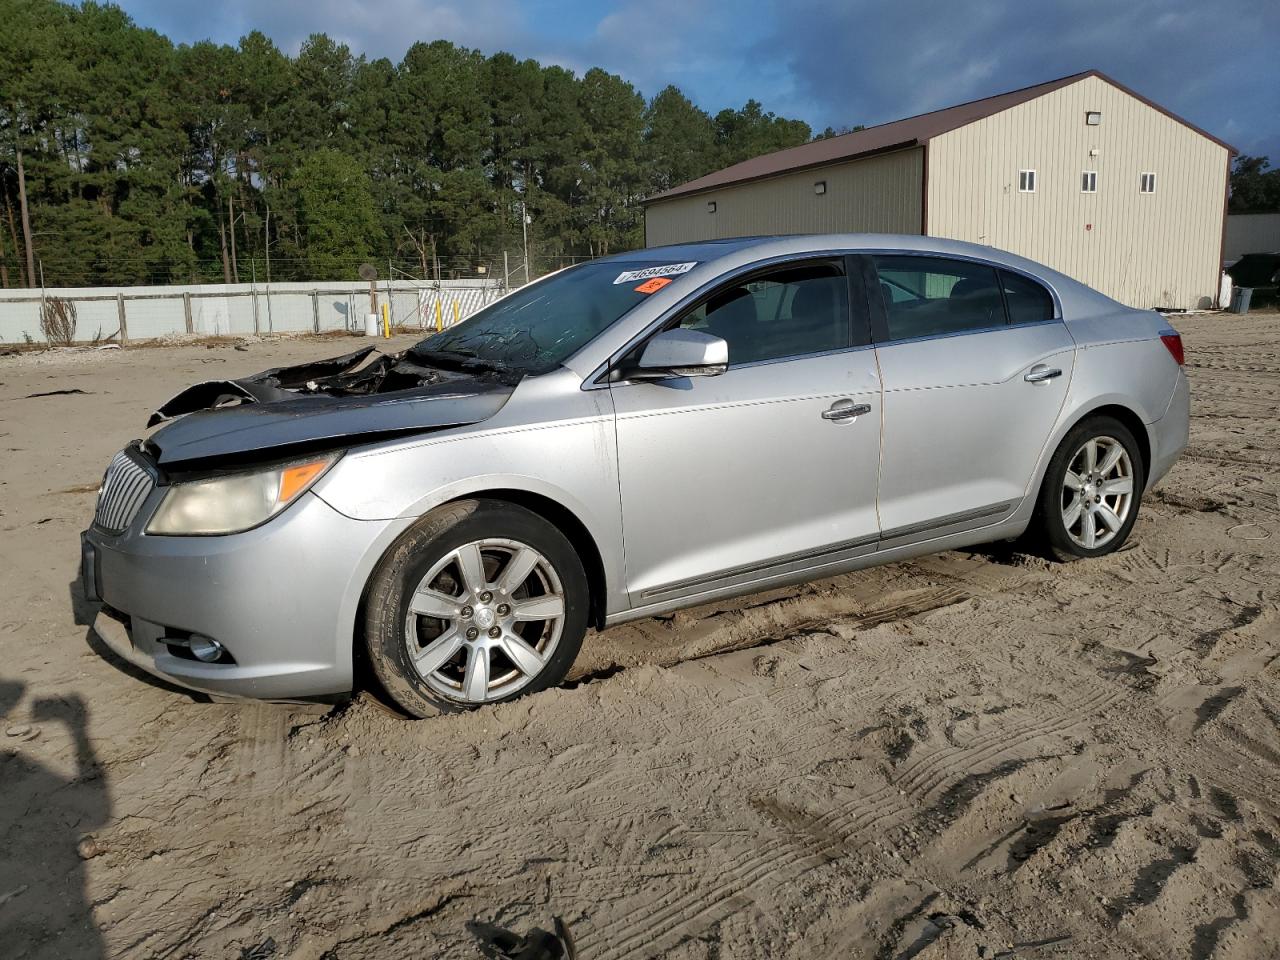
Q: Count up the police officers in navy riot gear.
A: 0